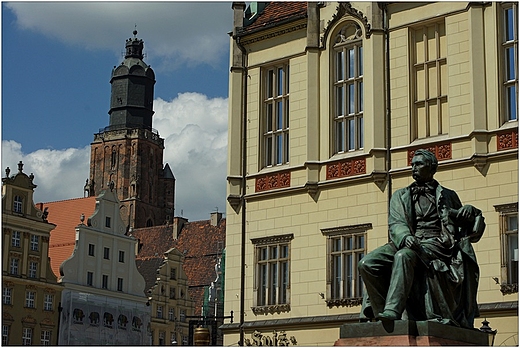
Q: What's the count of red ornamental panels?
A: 4